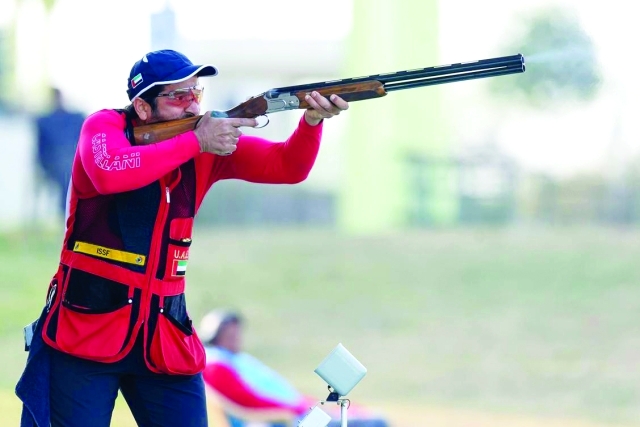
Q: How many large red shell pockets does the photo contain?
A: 2